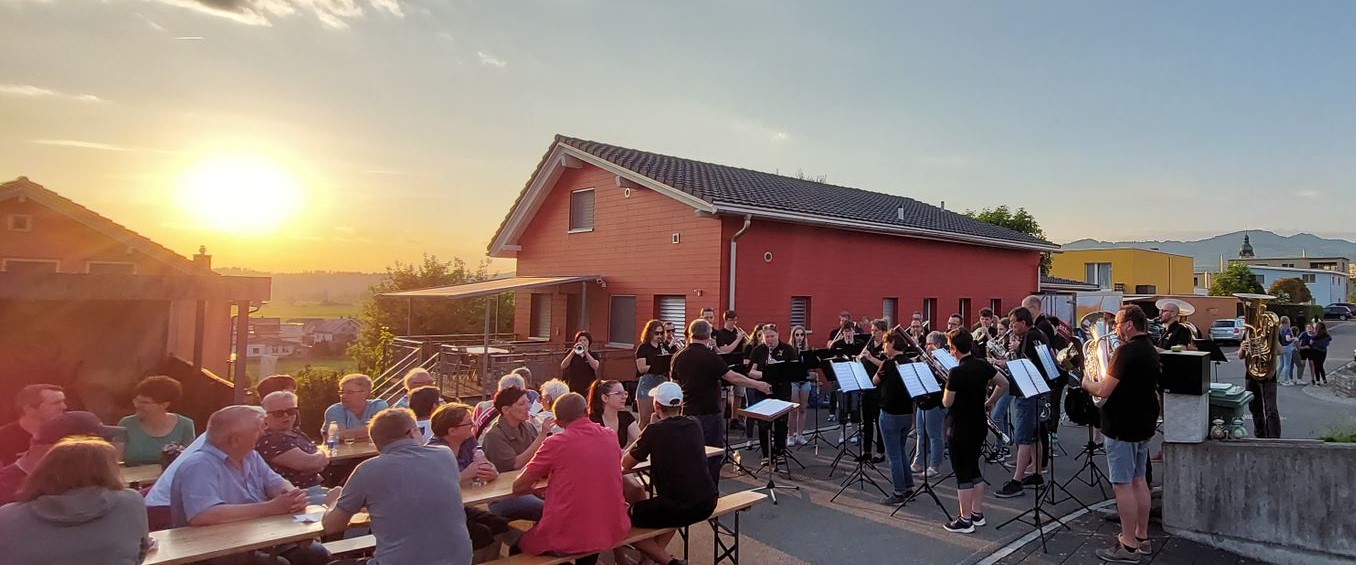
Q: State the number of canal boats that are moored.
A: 0